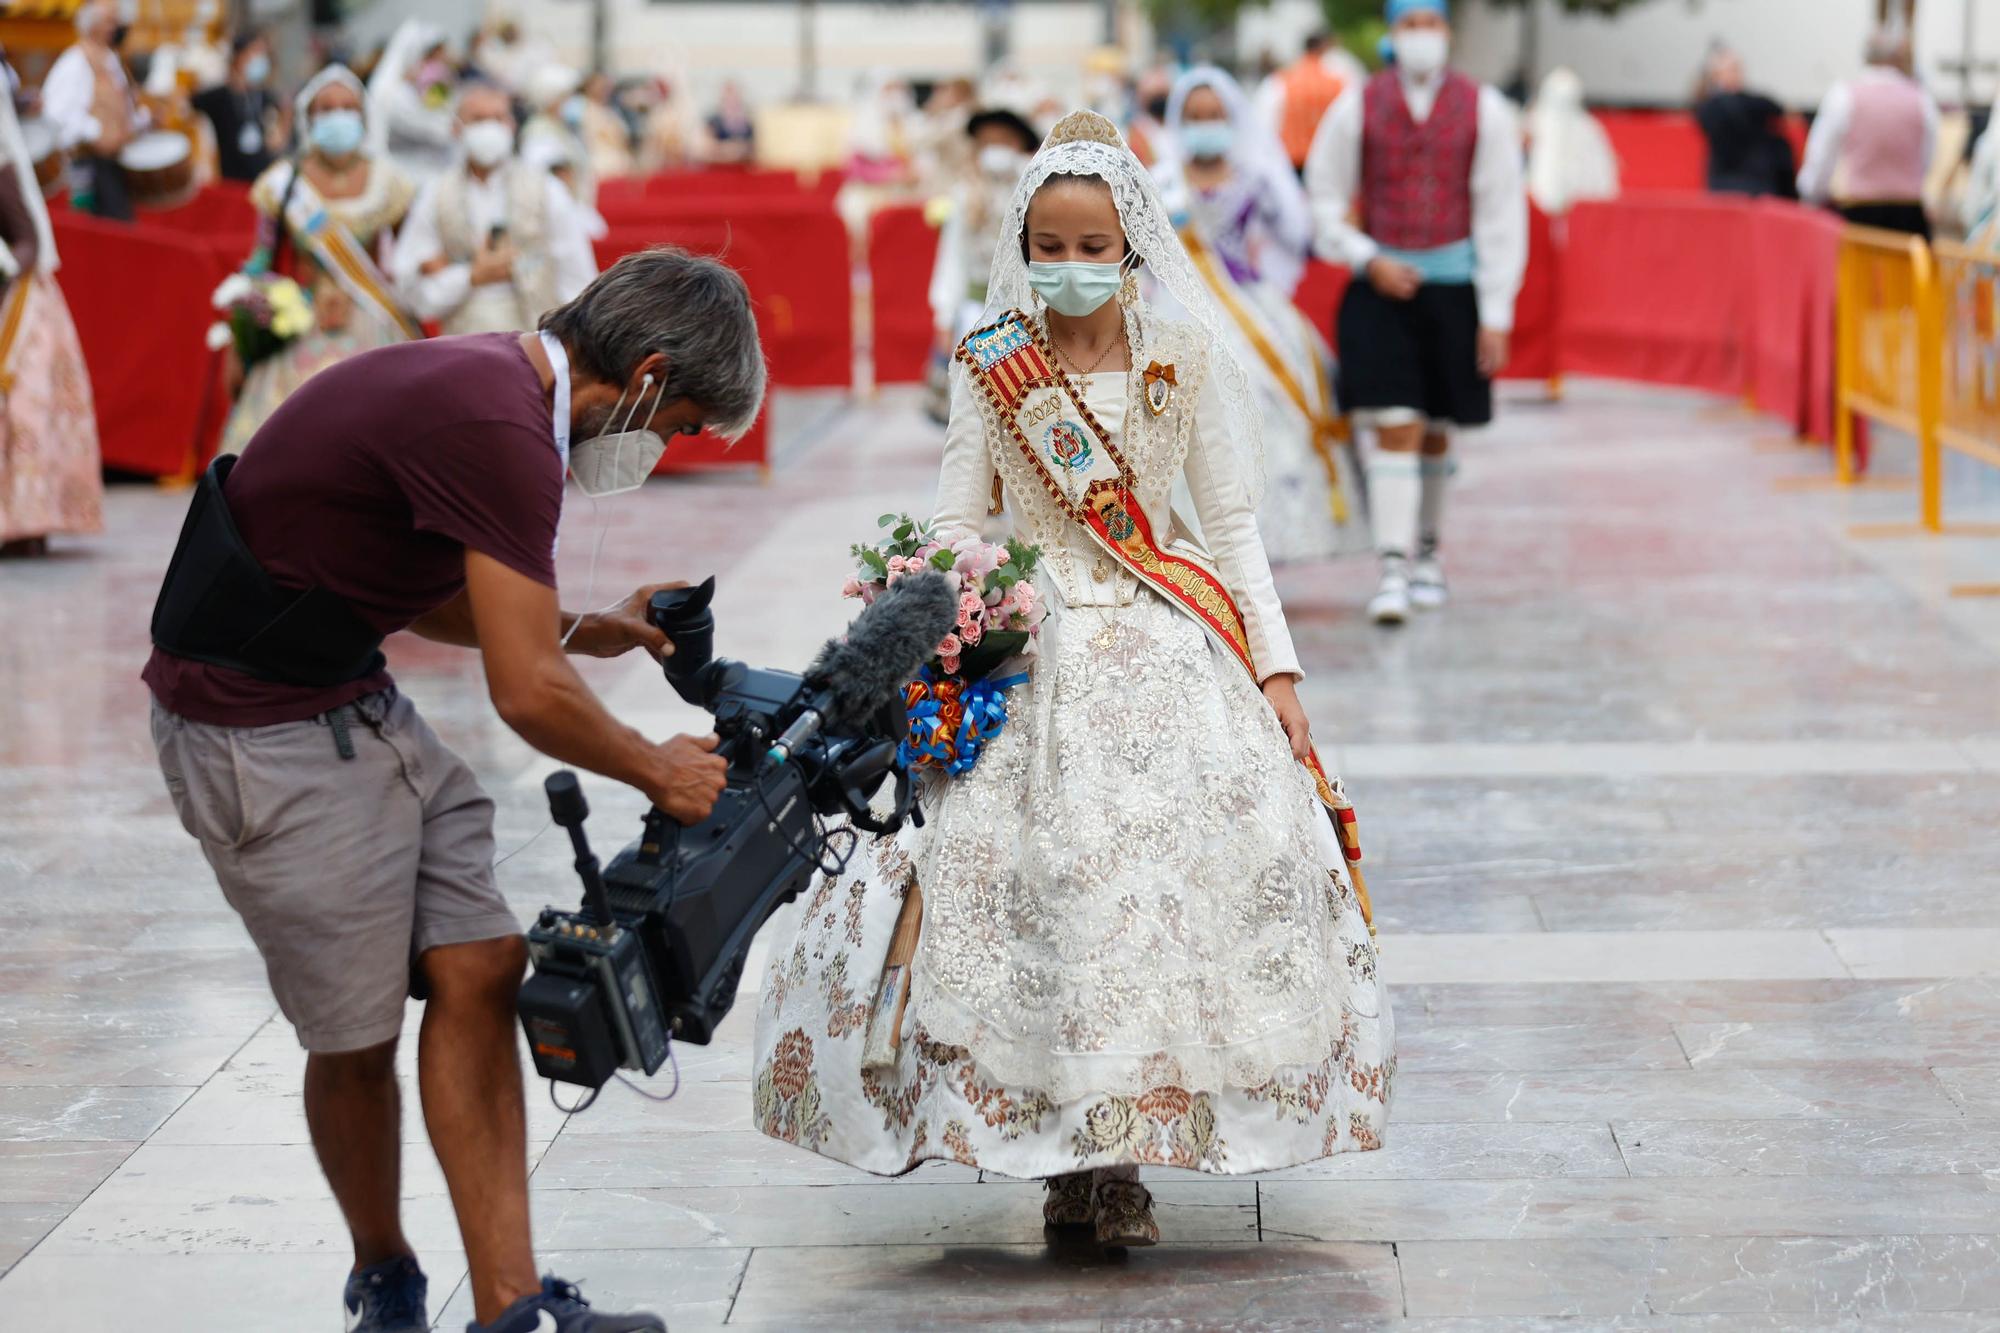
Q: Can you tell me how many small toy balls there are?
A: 0